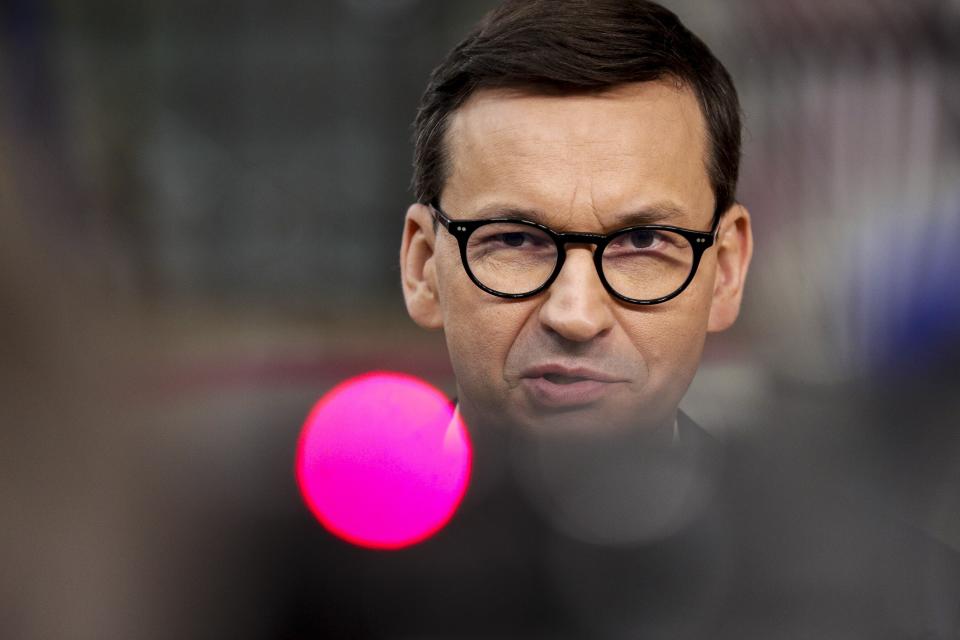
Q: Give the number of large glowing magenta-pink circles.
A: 1